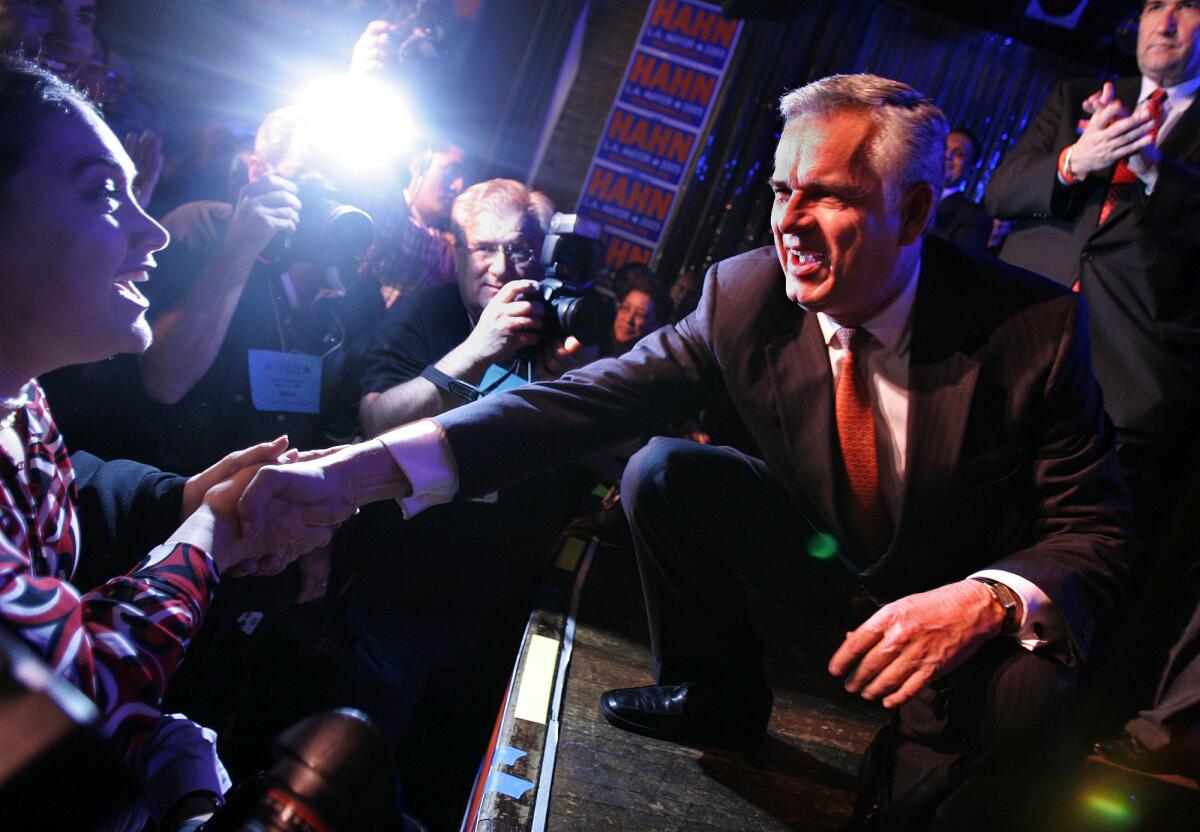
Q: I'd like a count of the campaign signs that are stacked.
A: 5